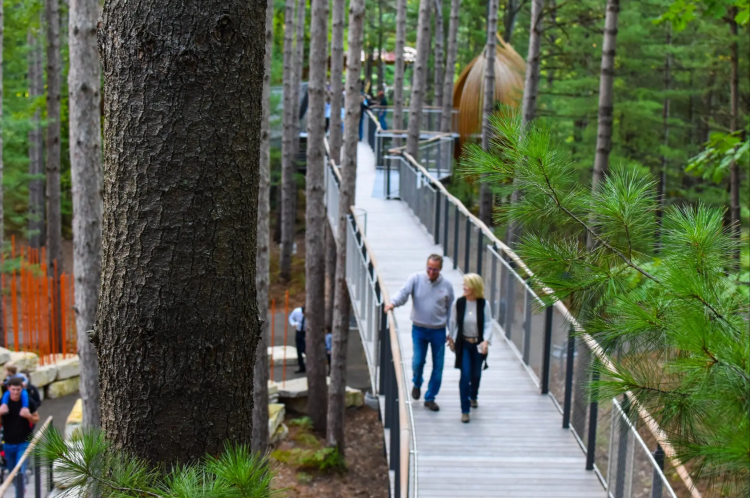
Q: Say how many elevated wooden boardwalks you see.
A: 1